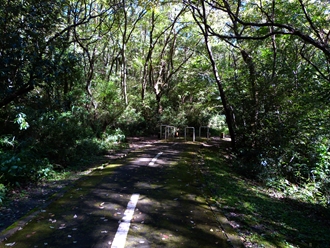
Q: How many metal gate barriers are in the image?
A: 4